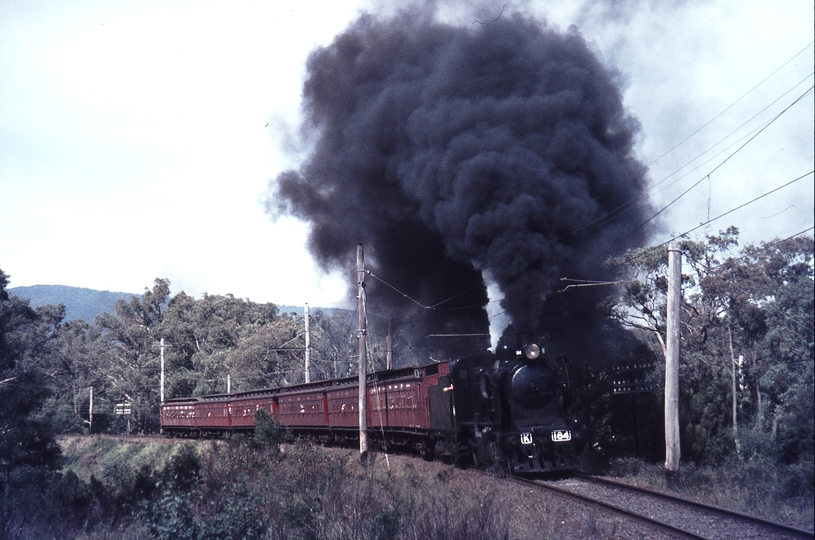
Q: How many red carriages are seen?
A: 6